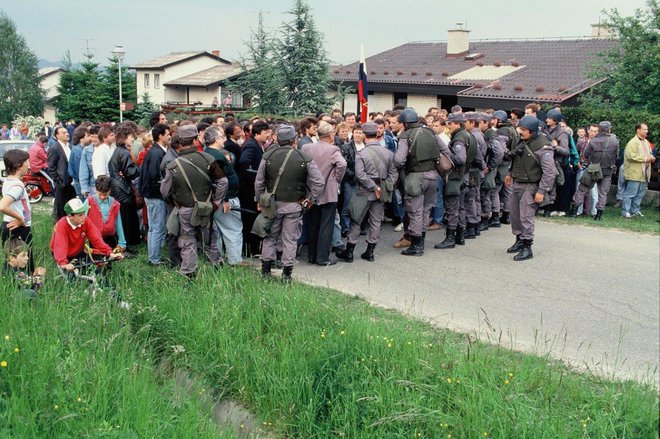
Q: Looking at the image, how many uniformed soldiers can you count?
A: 11